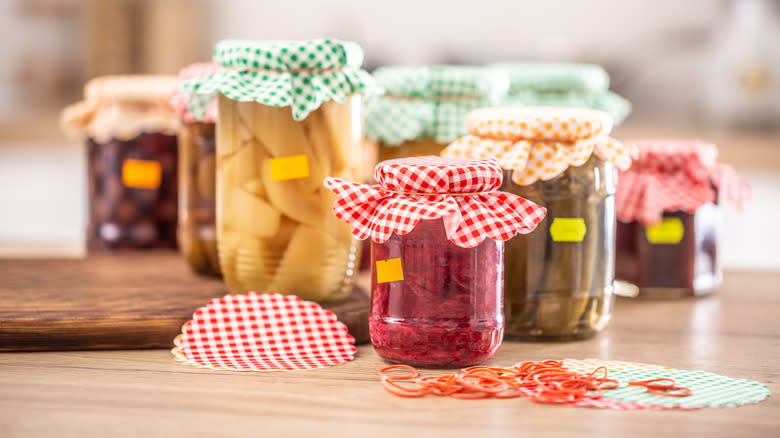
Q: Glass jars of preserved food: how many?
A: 8